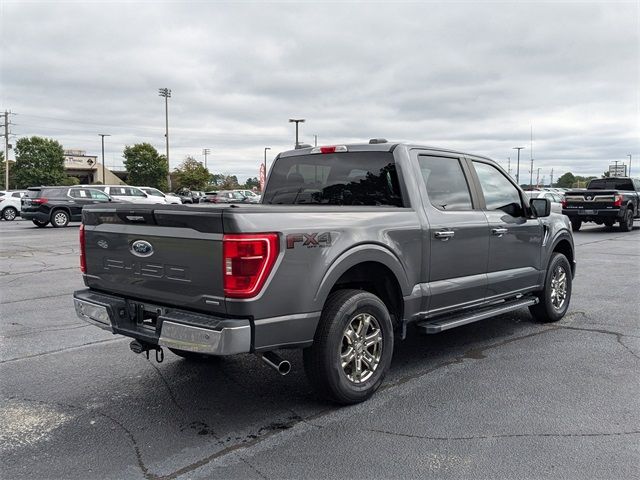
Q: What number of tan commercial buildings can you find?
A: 1